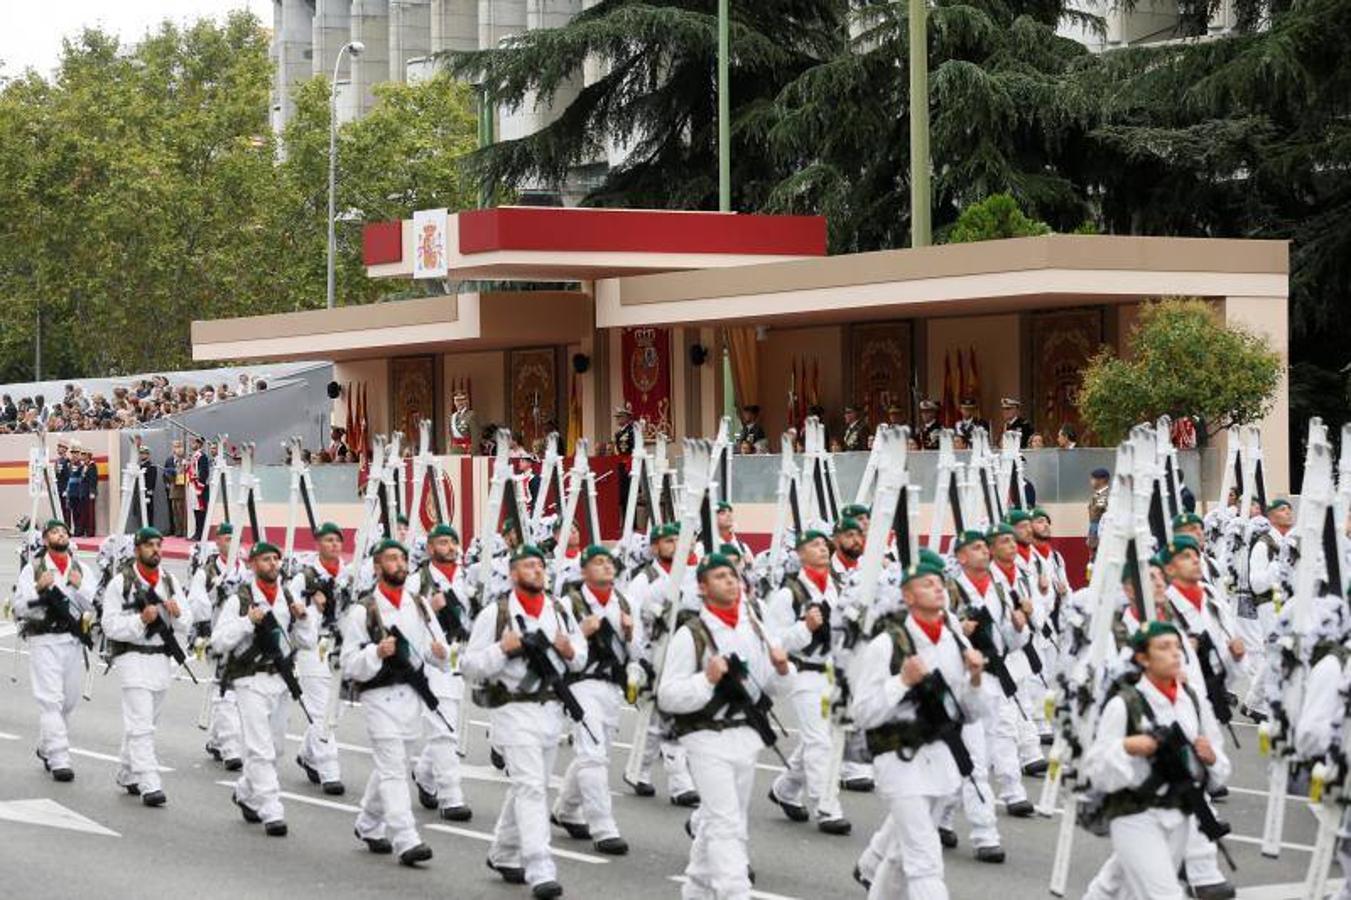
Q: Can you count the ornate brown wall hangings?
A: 4